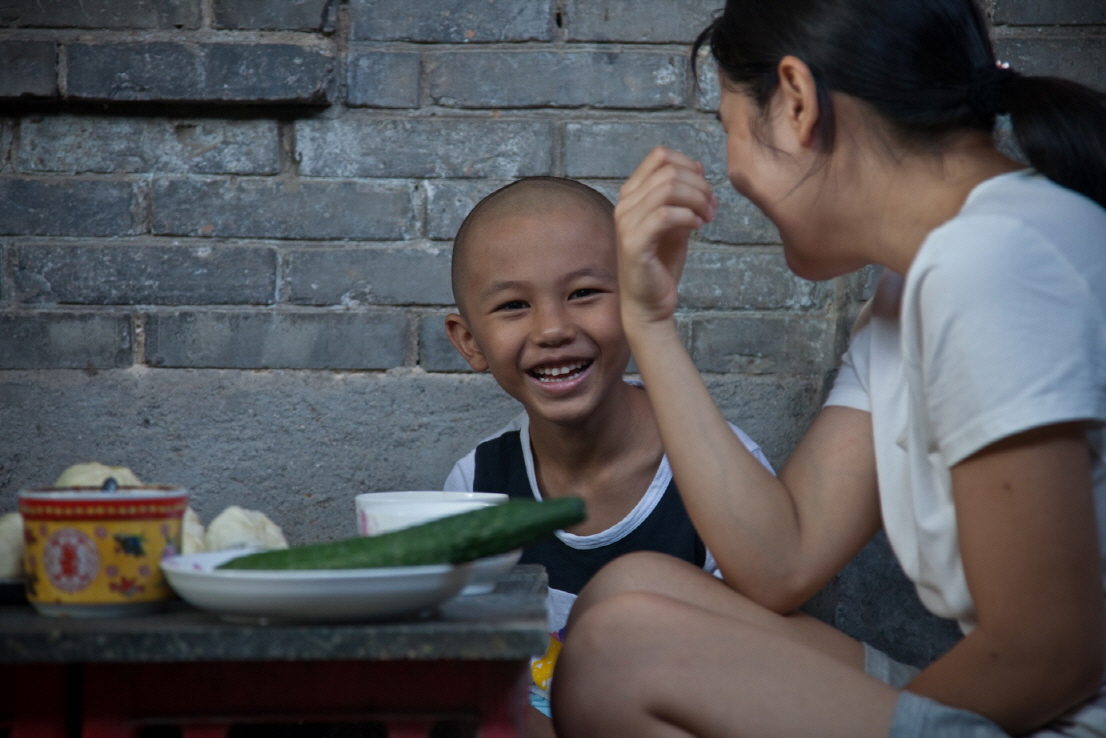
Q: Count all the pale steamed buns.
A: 4